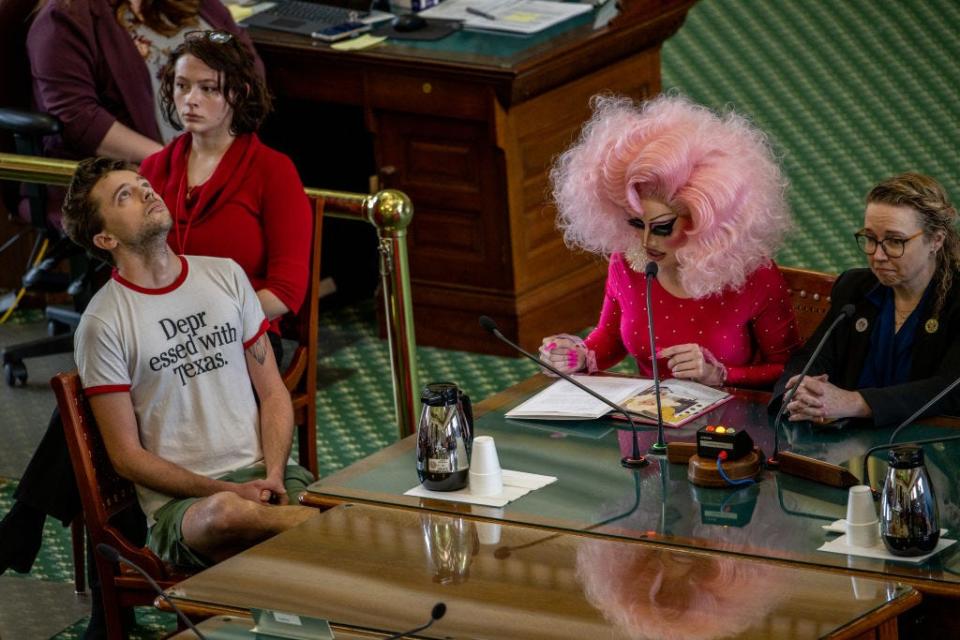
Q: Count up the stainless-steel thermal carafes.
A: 2